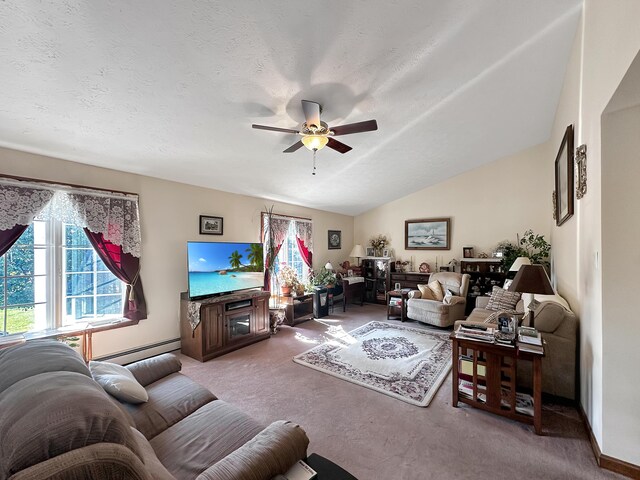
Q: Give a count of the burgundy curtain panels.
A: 4